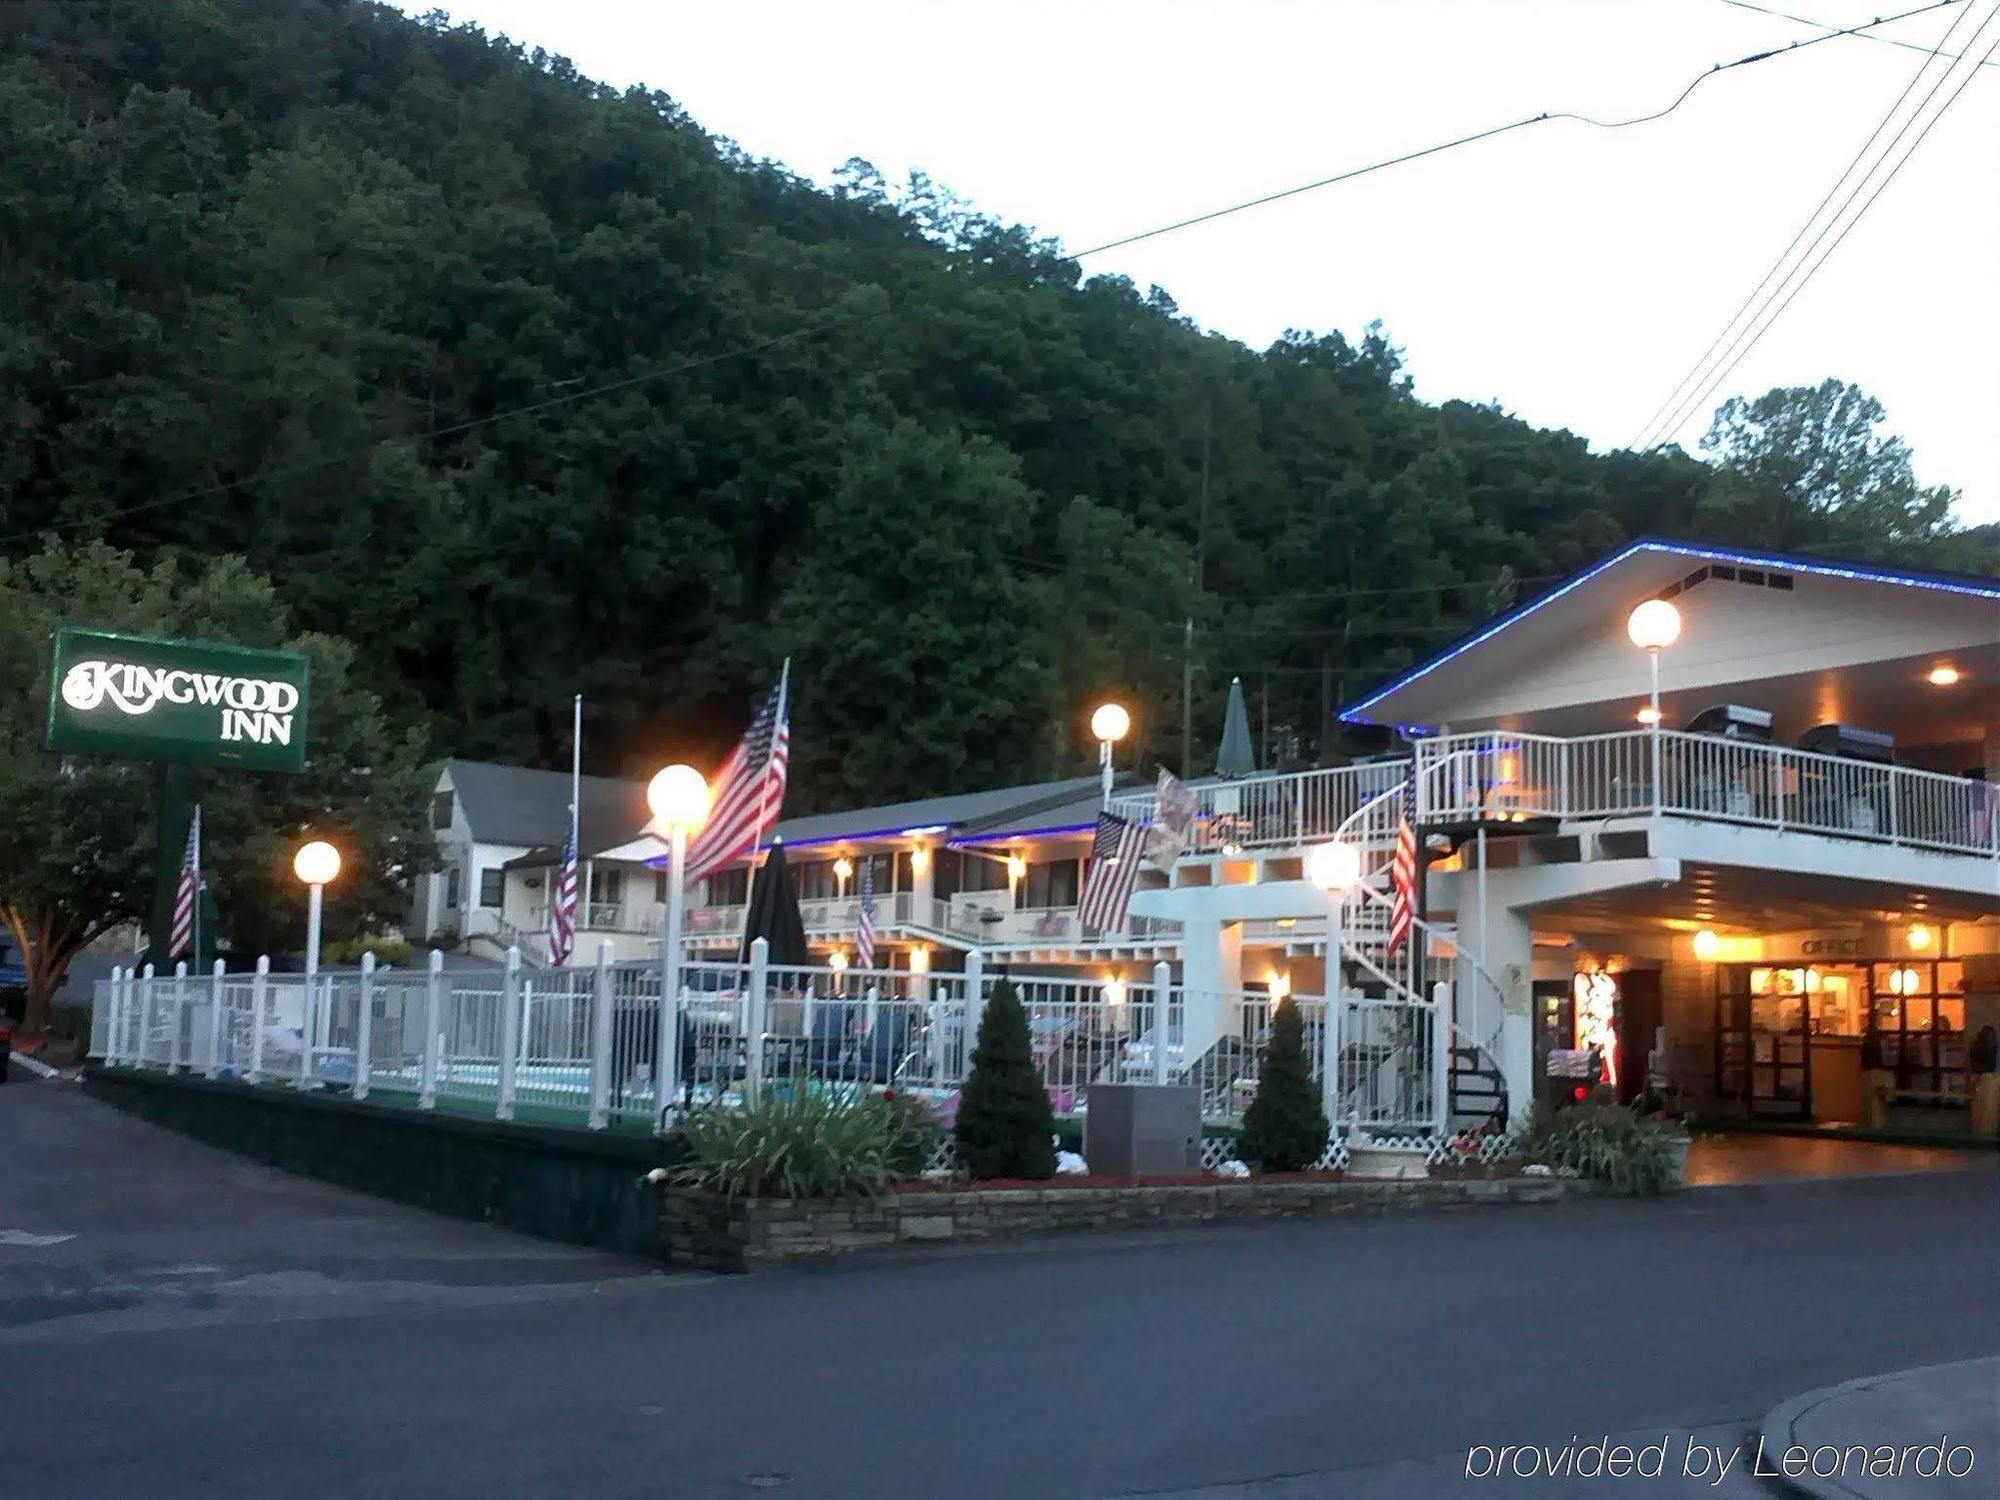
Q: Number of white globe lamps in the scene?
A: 5